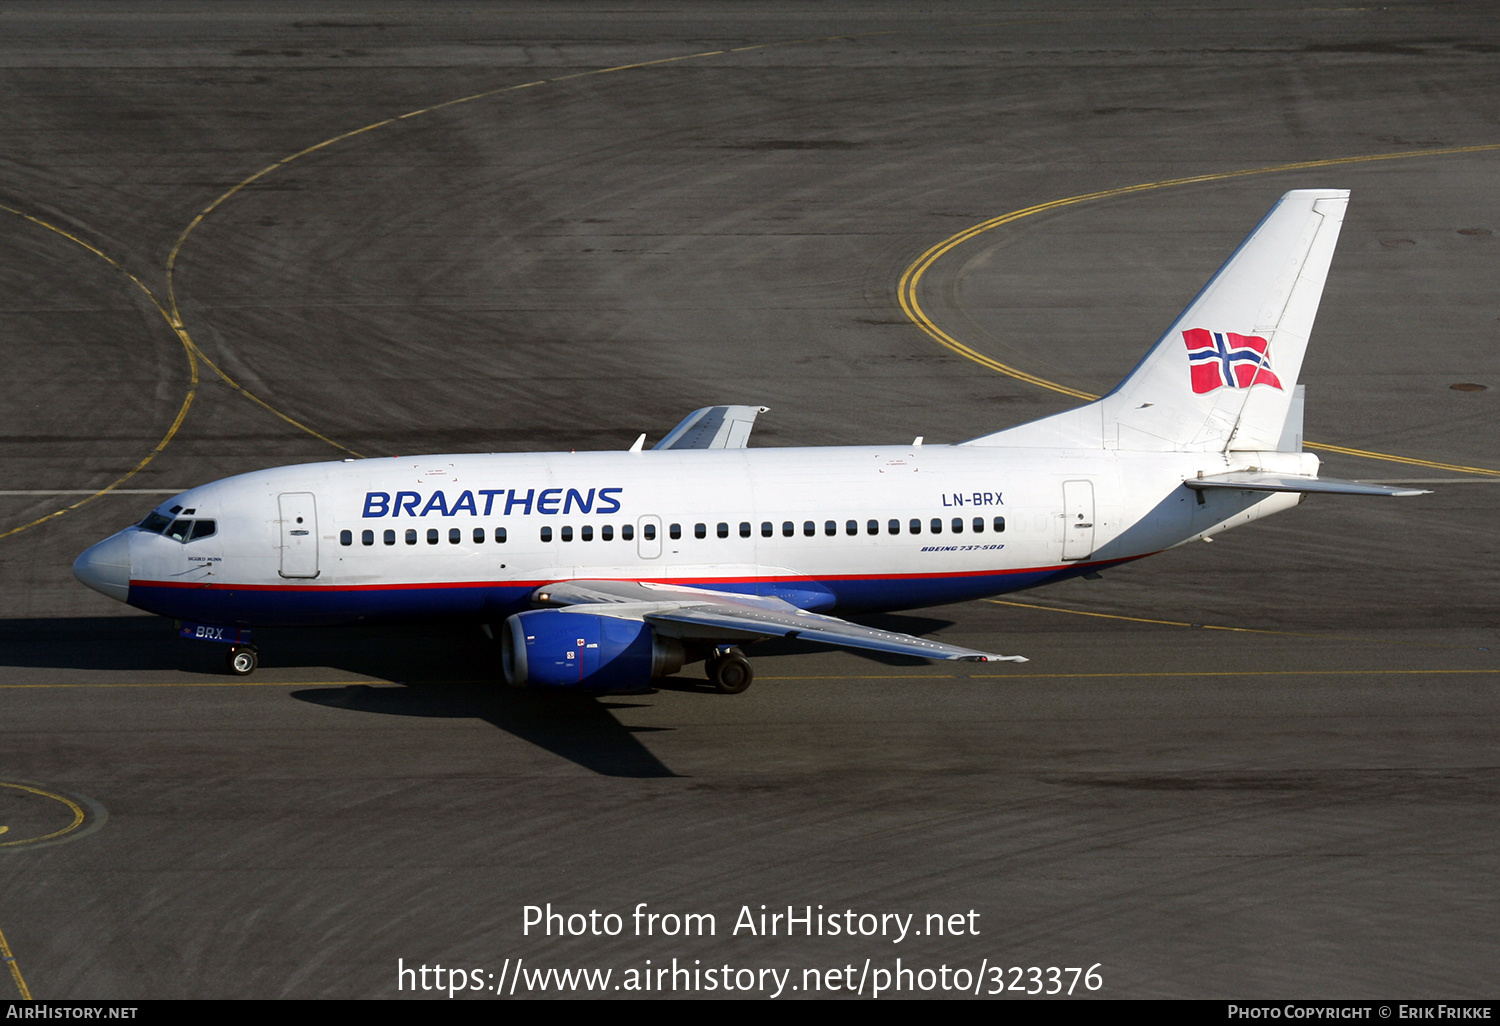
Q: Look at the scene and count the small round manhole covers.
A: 3